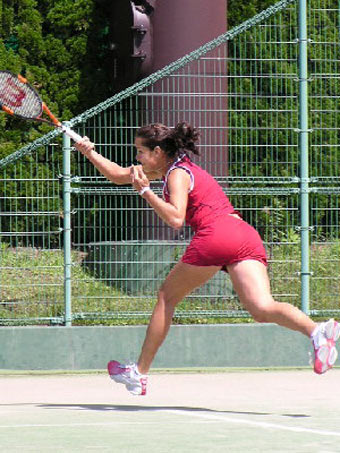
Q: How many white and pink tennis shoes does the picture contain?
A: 2